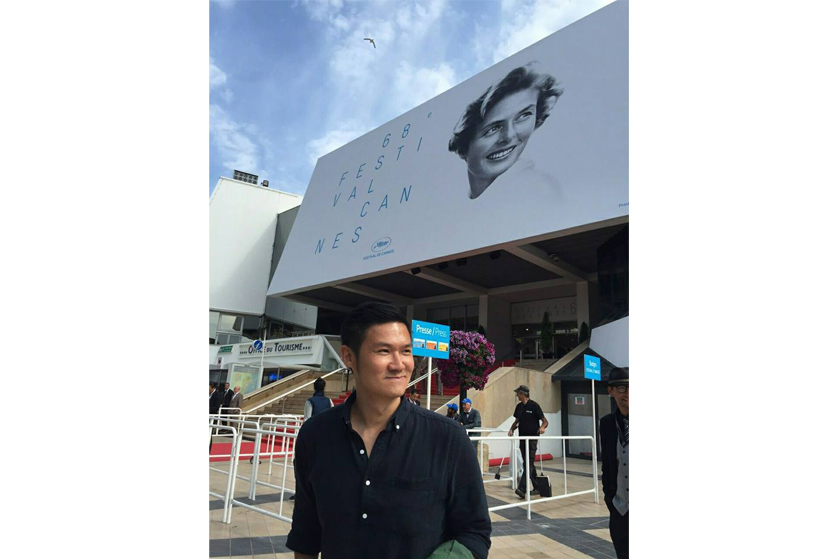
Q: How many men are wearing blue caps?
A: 2